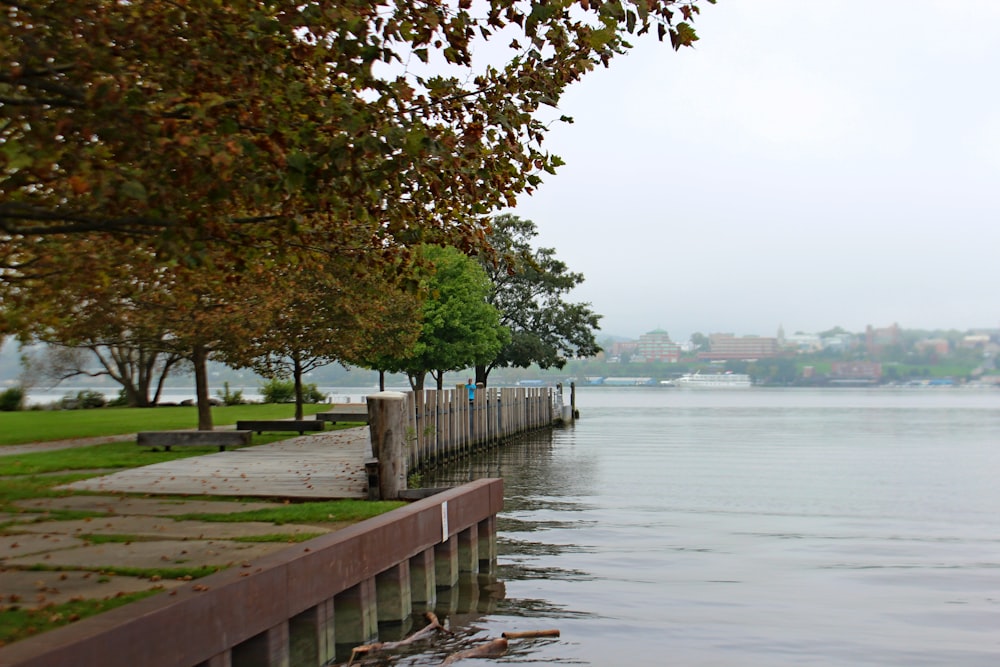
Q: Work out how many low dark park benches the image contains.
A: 3